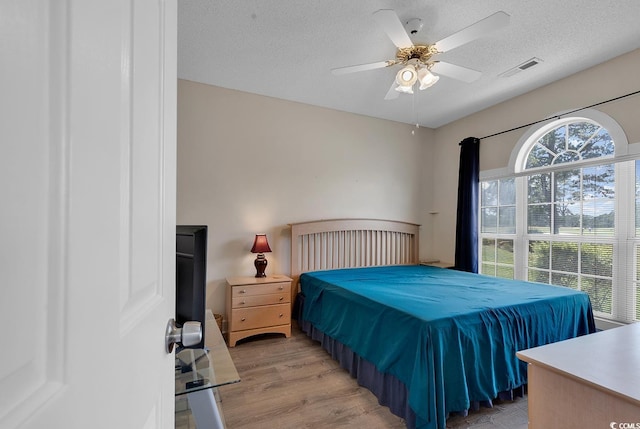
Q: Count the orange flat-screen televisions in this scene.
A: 0